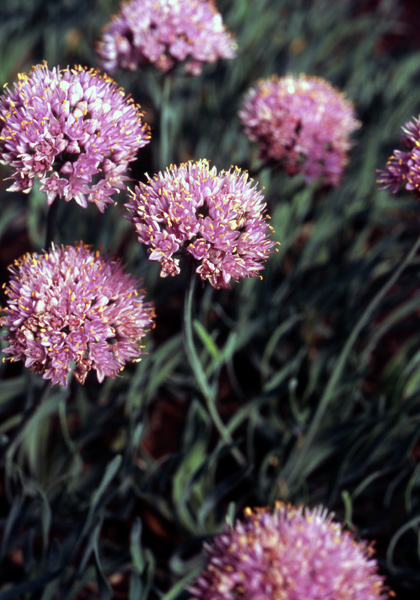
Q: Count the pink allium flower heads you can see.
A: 7